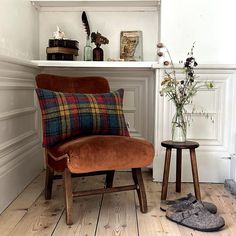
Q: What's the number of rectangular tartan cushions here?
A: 1